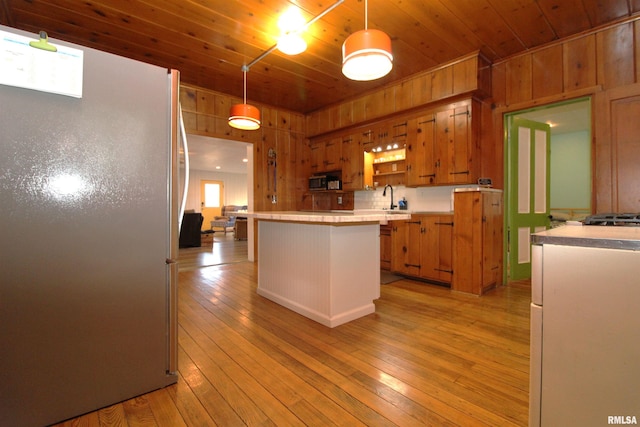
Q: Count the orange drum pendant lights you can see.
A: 2